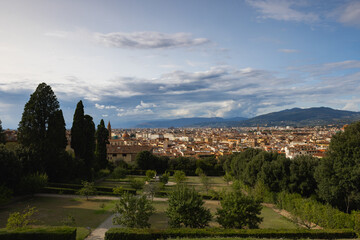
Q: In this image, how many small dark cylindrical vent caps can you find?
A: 0